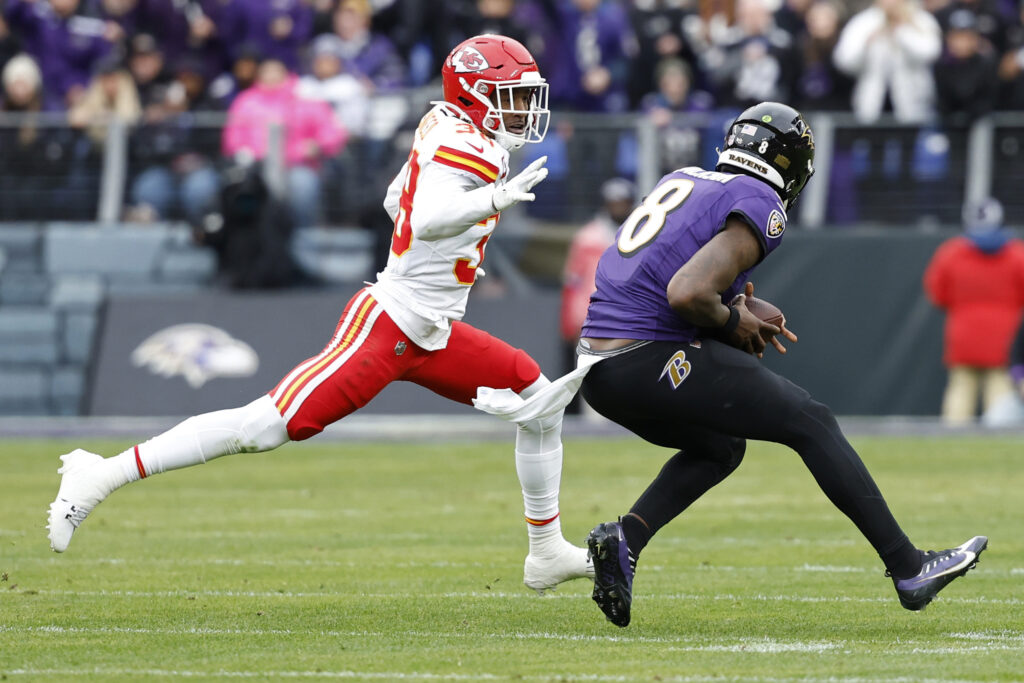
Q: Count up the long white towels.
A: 1